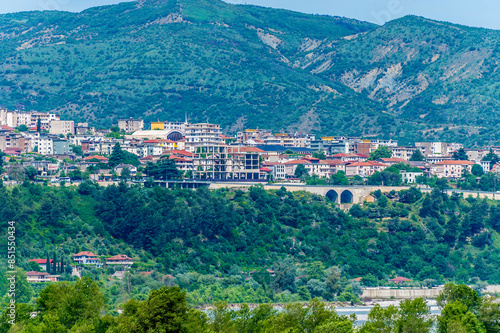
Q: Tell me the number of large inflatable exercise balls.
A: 0